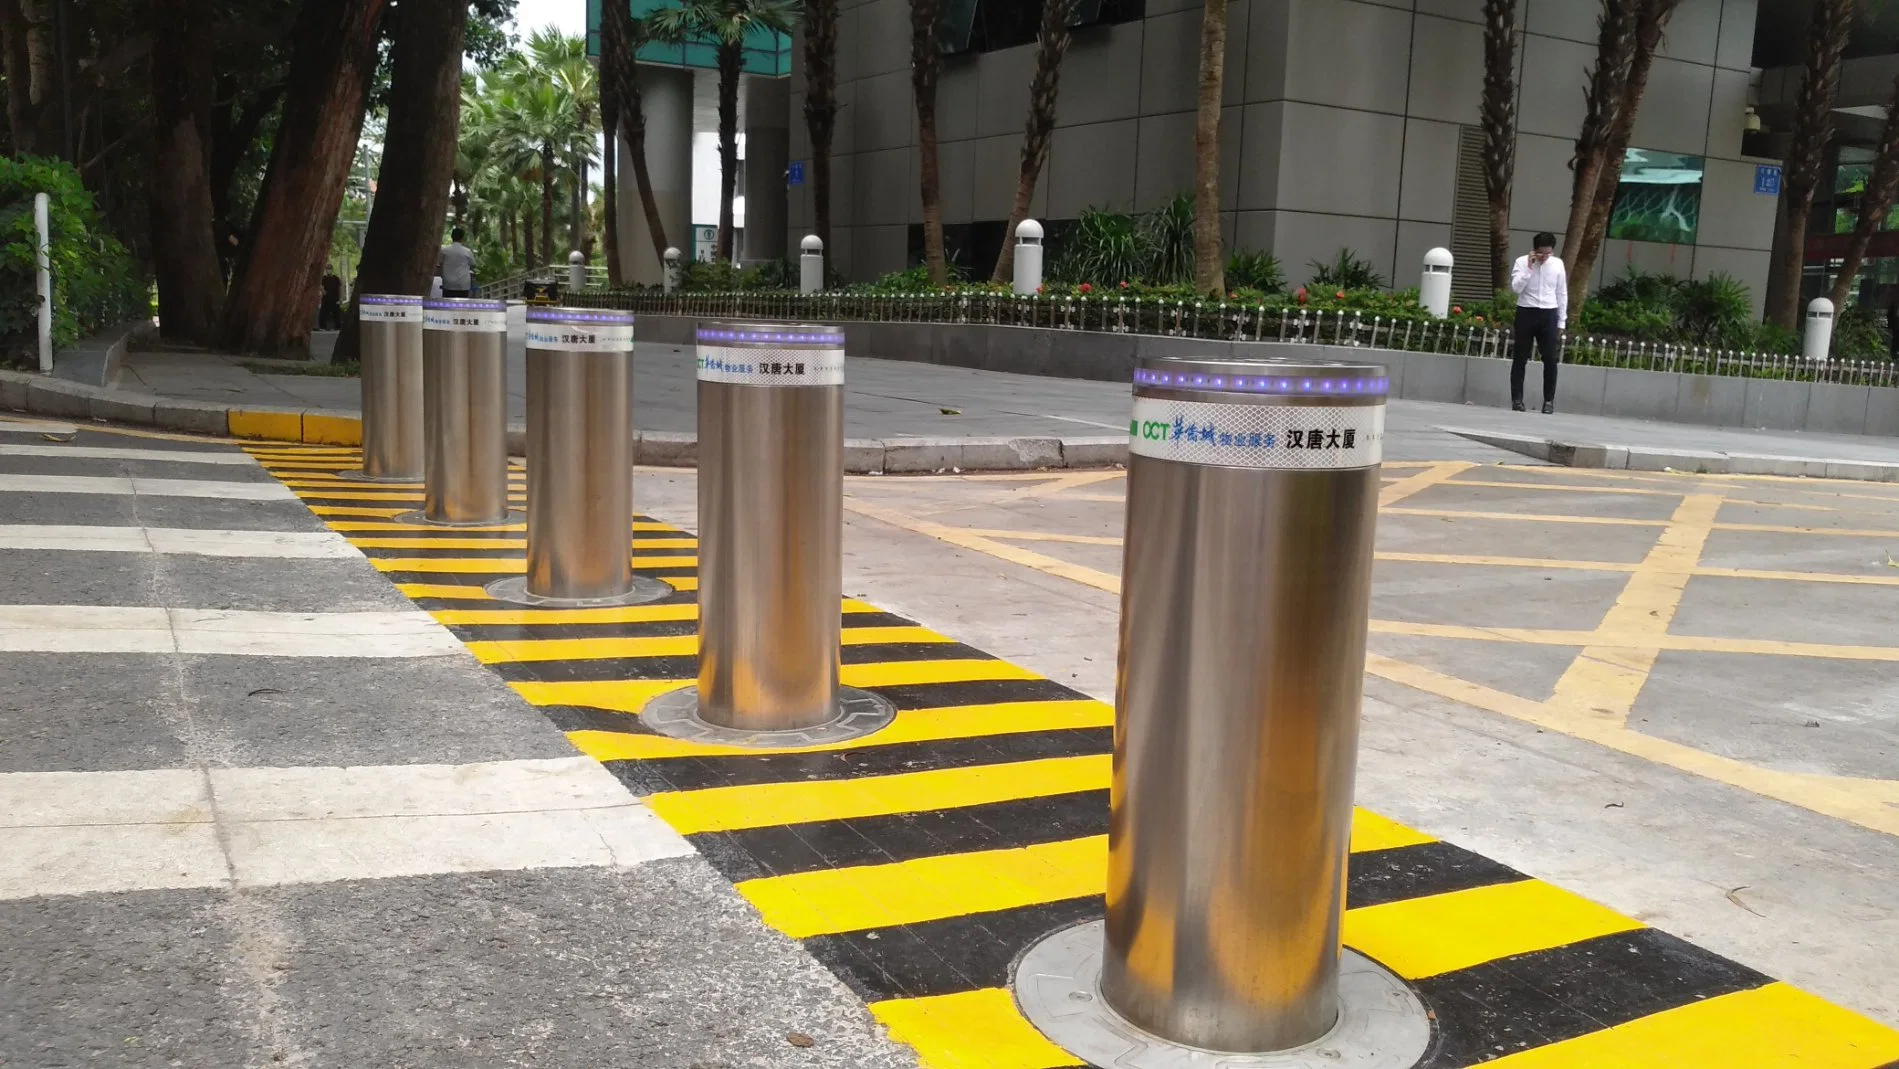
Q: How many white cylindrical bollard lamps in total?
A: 6